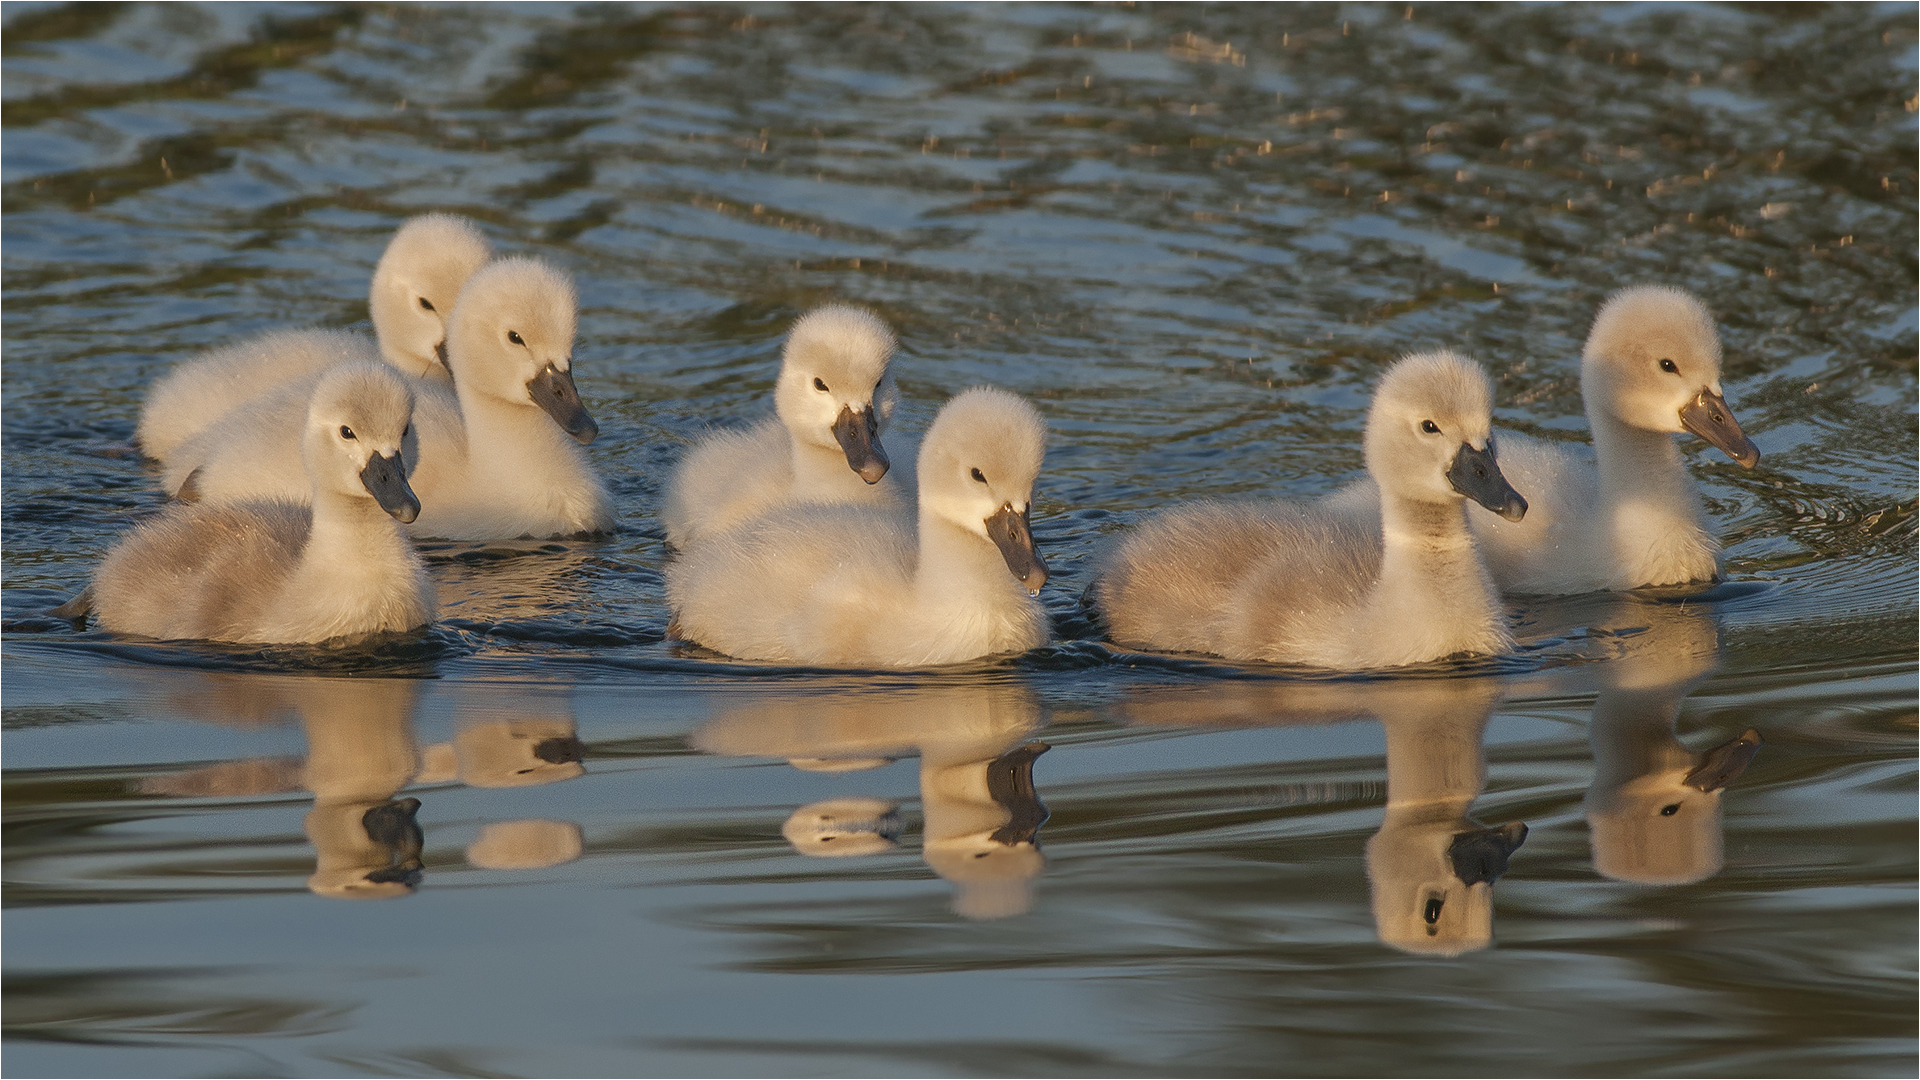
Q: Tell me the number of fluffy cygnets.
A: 7